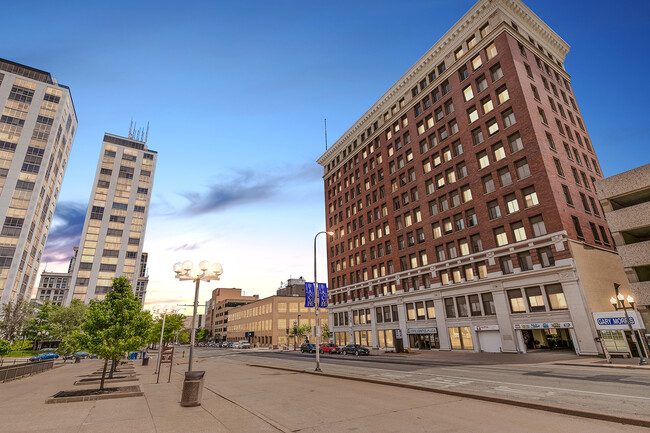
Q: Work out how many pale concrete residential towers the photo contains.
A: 2